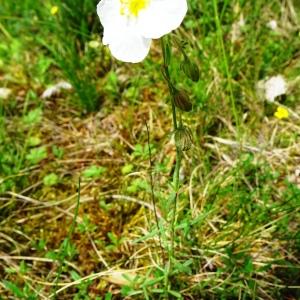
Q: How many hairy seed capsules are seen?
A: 3